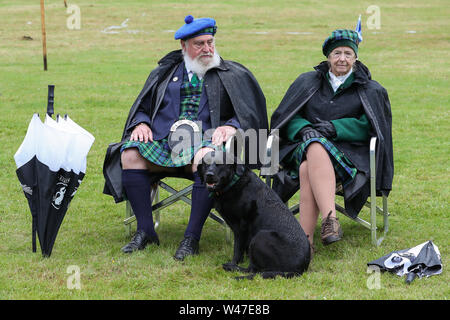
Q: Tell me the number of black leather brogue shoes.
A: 2